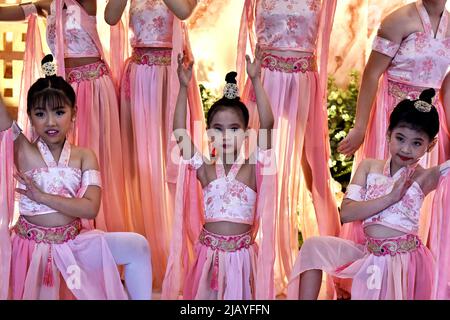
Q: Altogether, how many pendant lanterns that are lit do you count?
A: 0